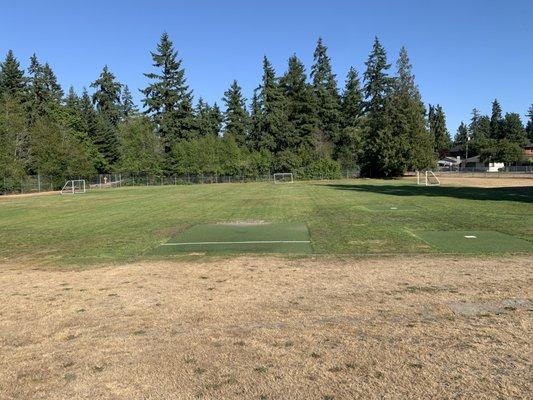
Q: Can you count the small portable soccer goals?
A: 3